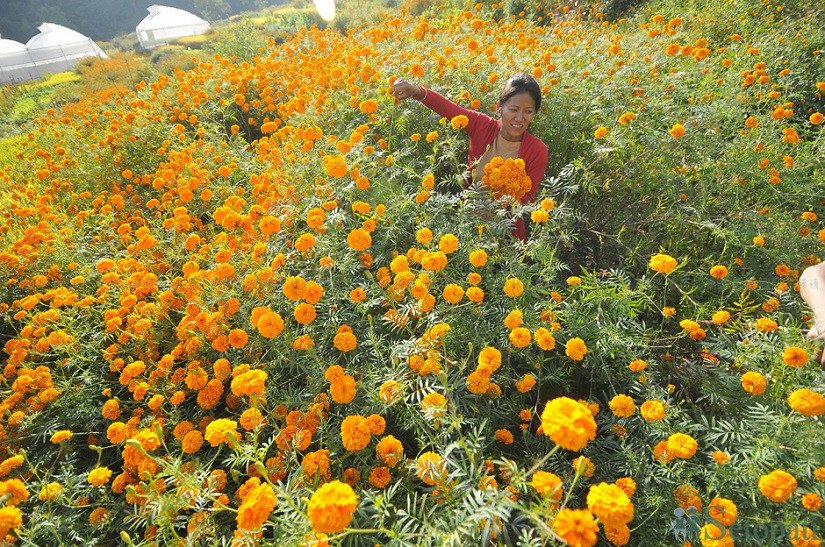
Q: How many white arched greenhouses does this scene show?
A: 3